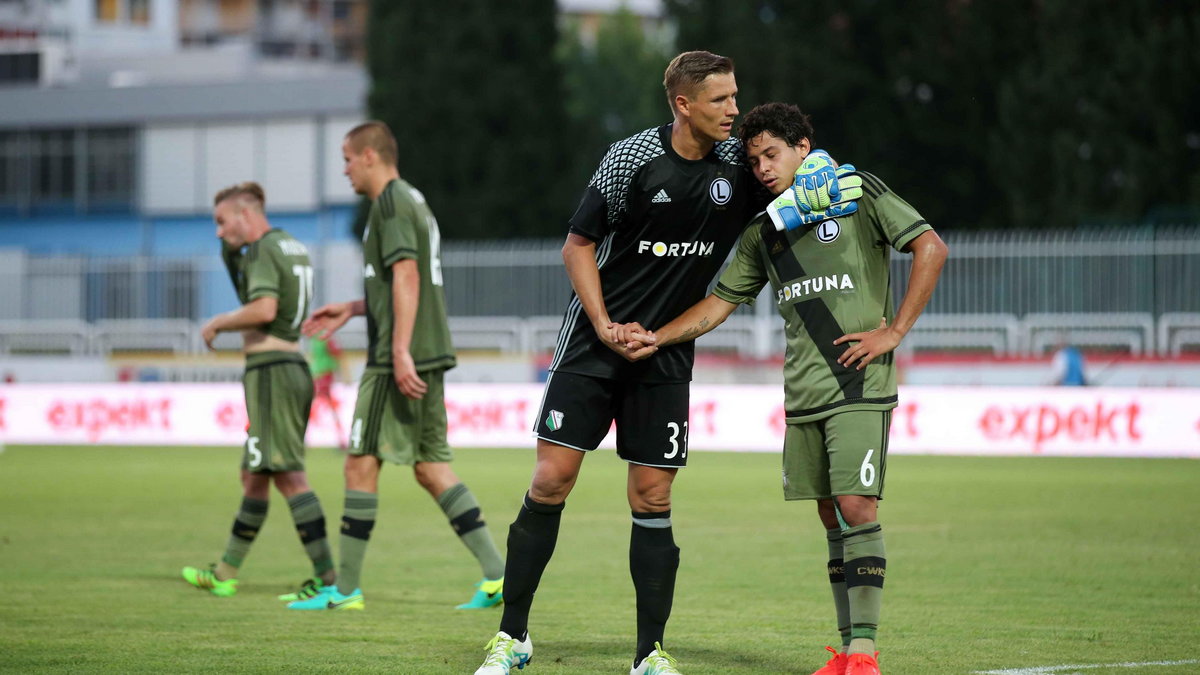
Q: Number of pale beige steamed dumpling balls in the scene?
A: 0